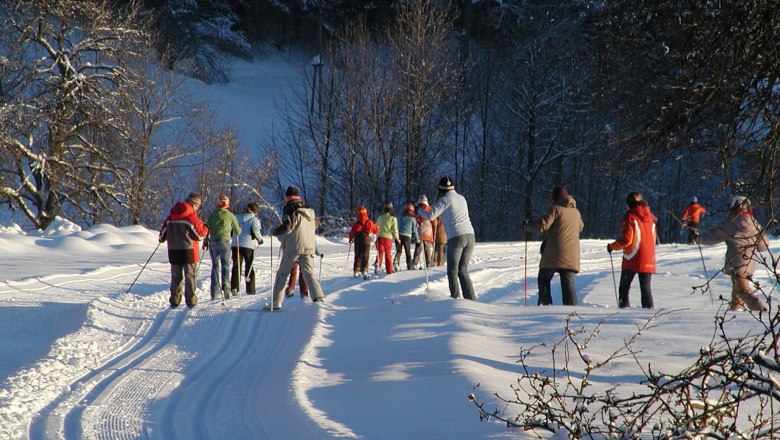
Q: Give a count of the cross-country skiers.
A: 15